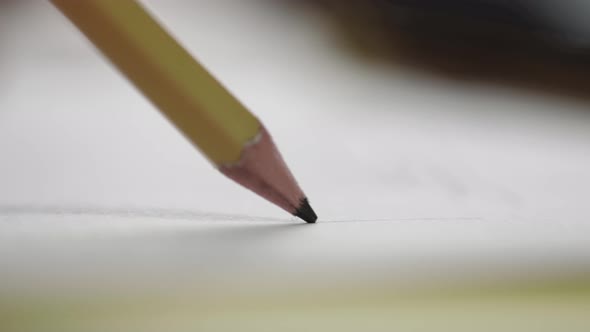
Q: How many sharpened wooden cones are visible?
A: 1